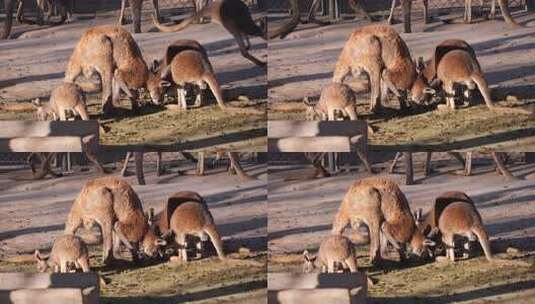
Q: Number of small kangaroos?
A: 4